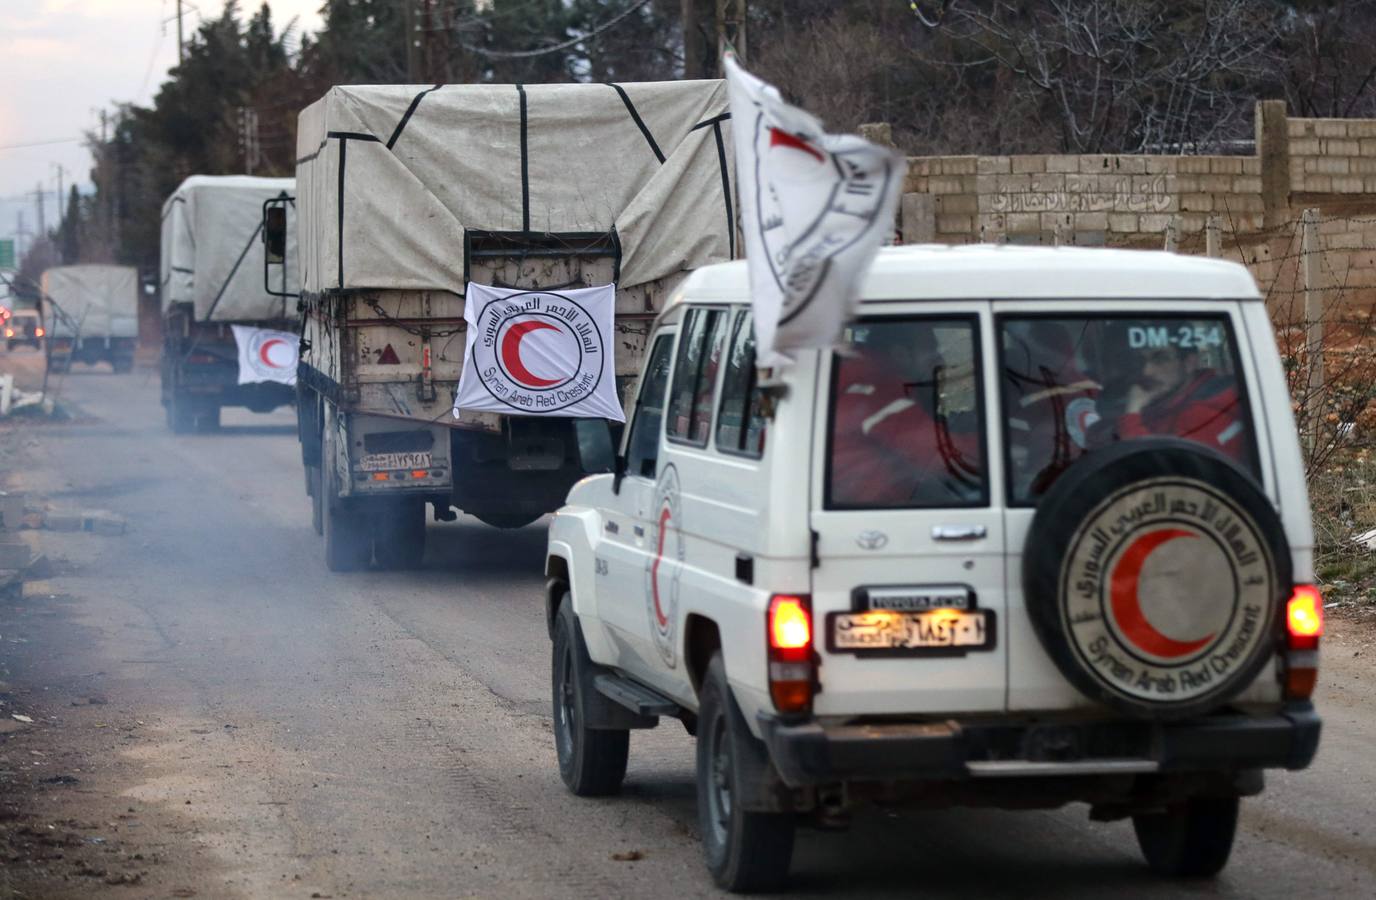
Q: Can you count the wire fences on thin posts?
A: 1